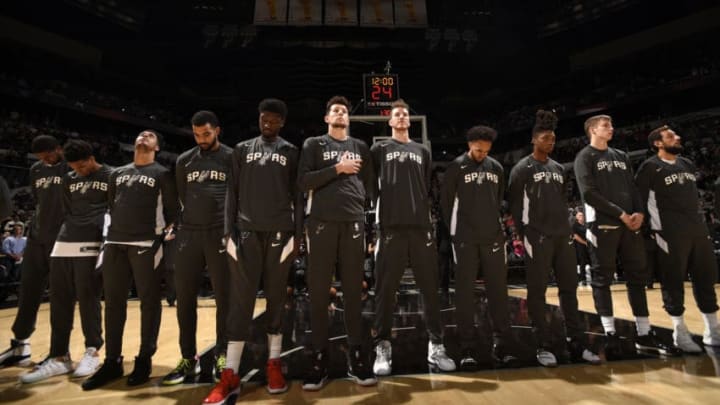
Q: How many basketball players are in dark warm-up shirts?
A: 11